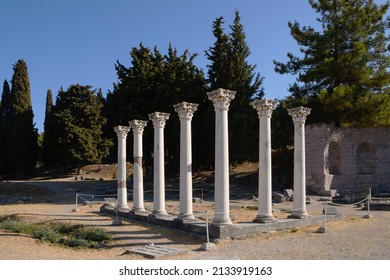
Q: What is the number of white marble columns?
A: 7